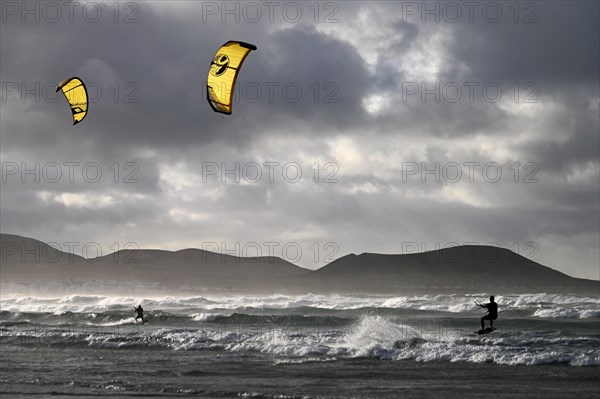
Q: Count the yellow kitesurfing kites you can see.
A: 2